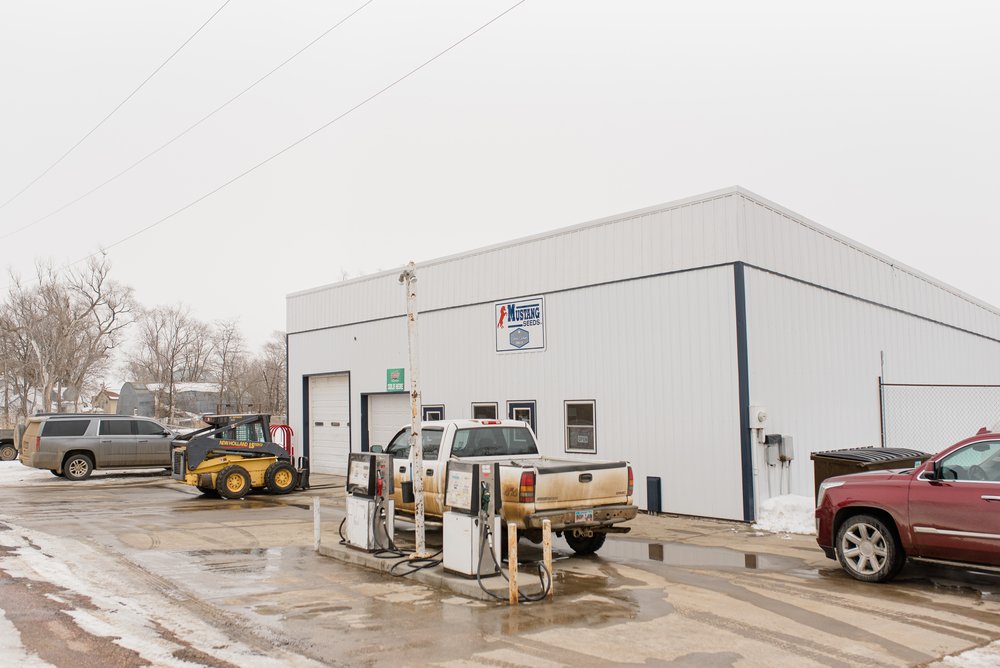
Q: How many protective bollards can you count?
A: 3